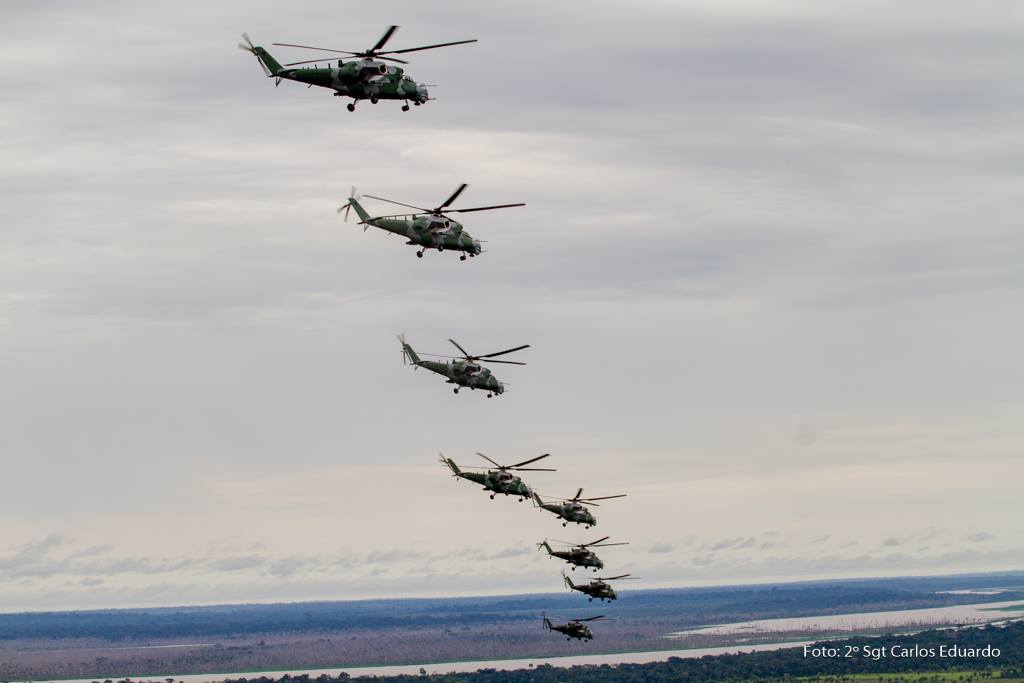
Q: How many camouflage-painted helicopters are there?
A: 8